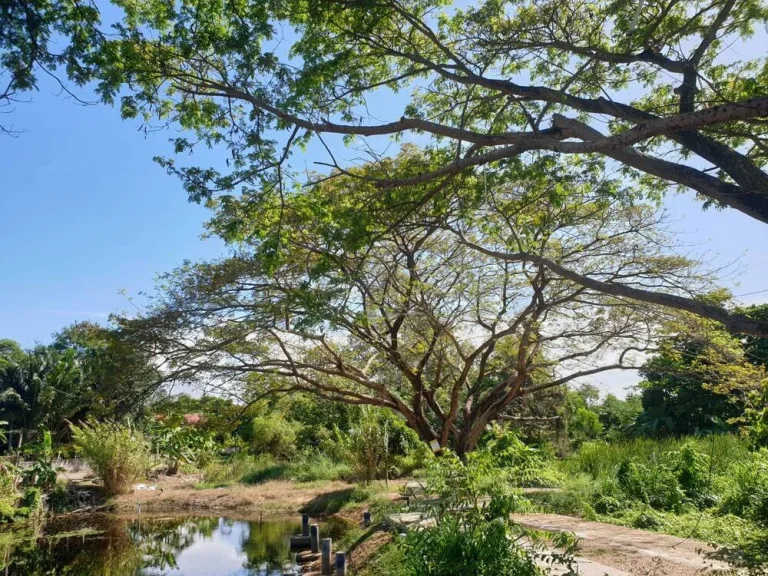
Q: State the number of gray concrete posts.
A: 5